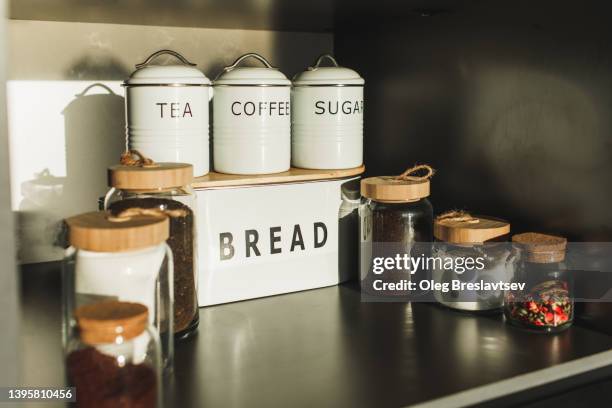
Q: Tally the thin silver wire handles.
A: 3